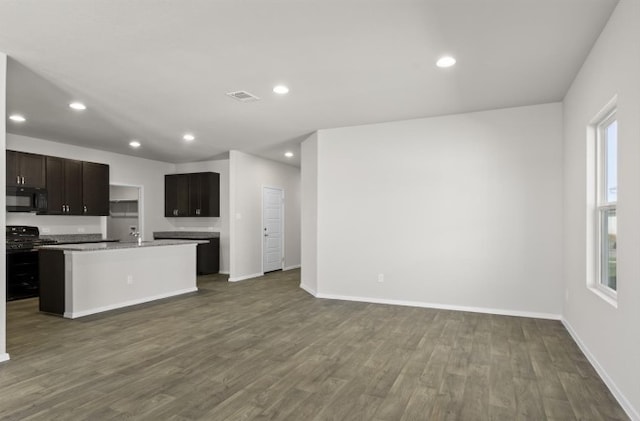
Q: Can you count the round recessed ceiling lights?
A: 7